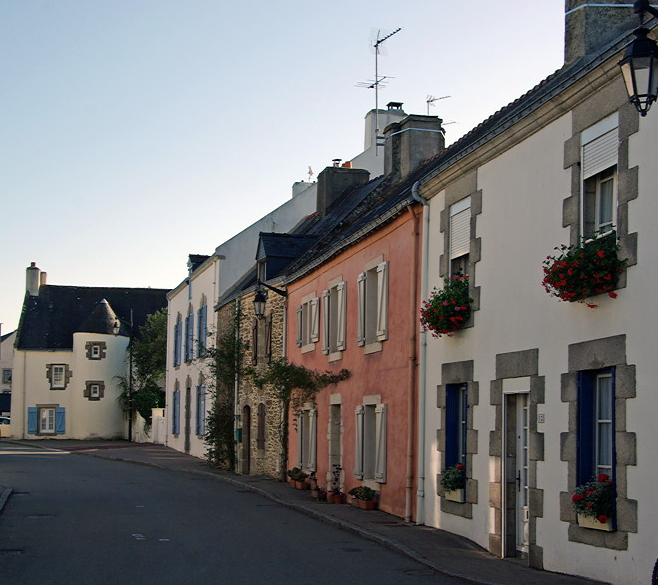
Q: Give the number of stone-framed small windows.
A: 3